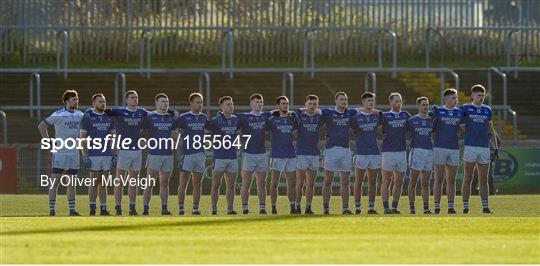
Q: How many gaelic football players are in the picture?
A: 15